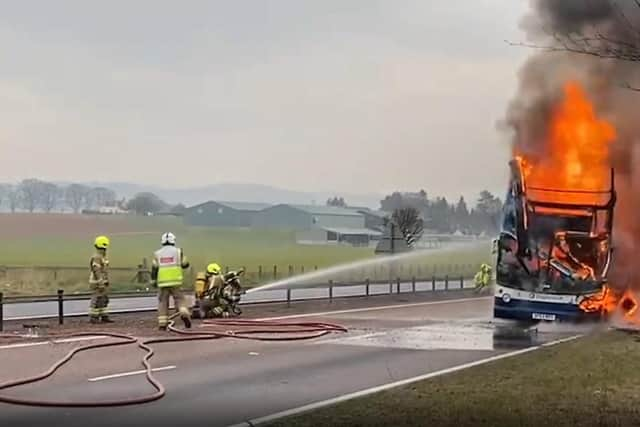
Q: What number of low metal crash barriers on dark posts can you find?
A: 1